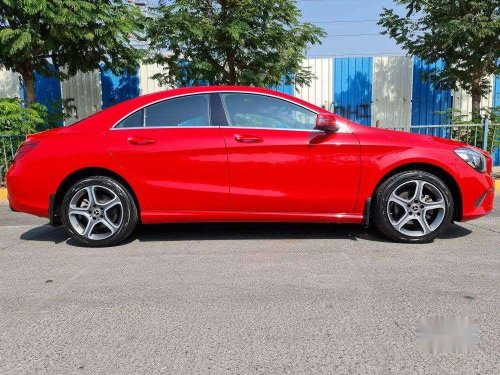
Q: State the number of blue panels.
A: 7